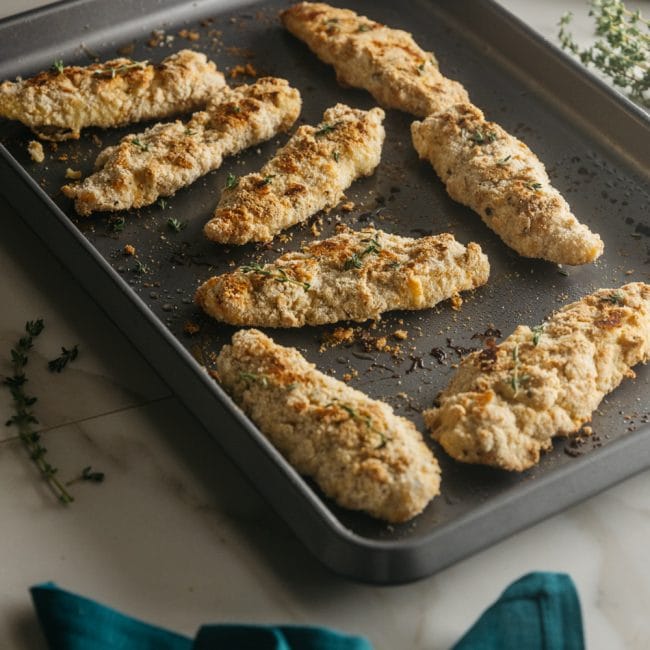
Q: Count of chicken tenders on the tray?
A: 8